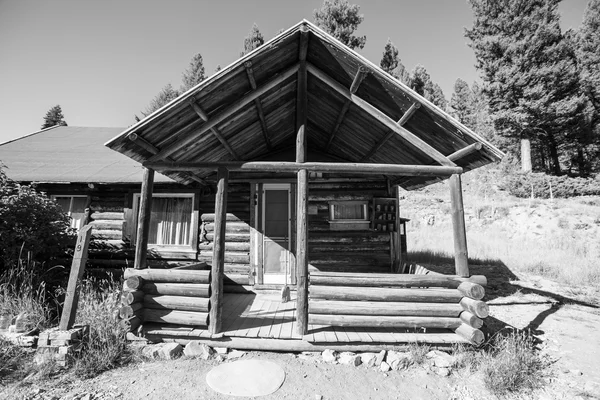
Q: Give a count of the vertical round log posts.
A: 4